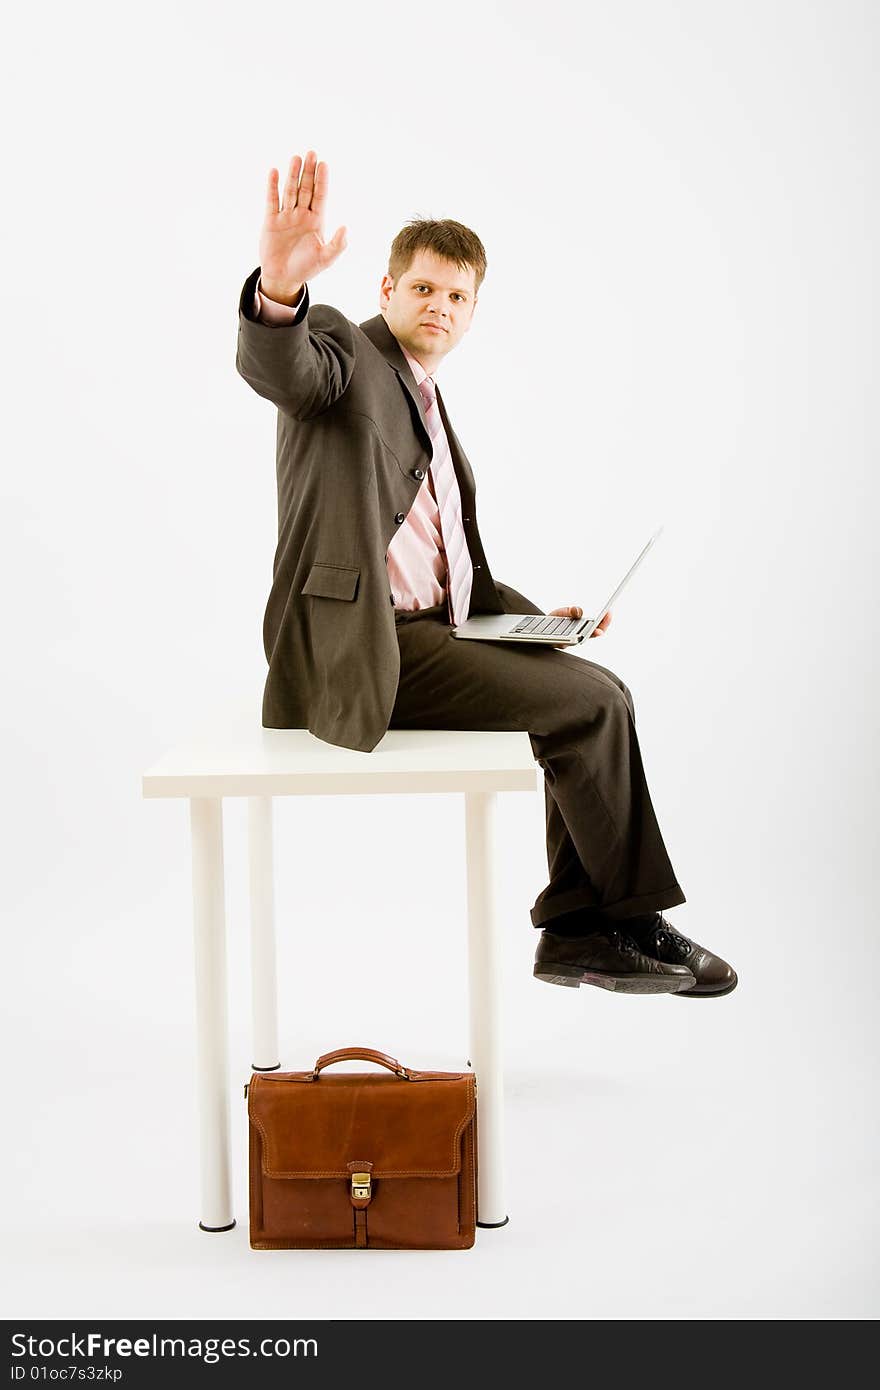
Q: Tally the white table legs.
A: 3